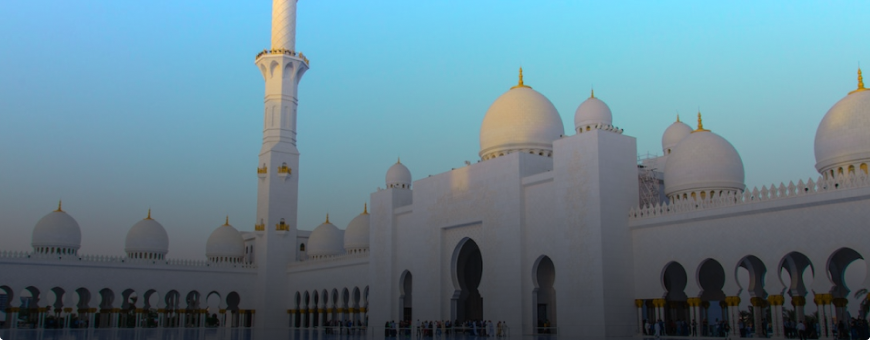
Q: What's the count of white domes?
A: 11